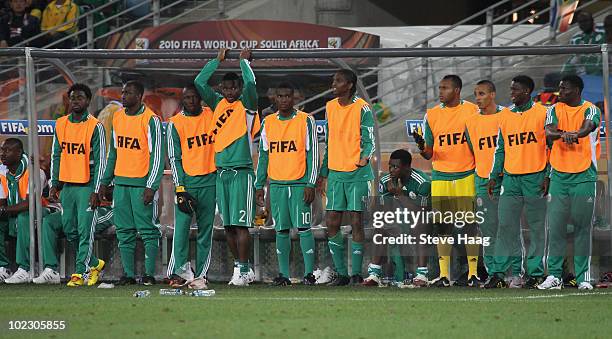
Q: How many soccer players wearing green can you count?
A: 12